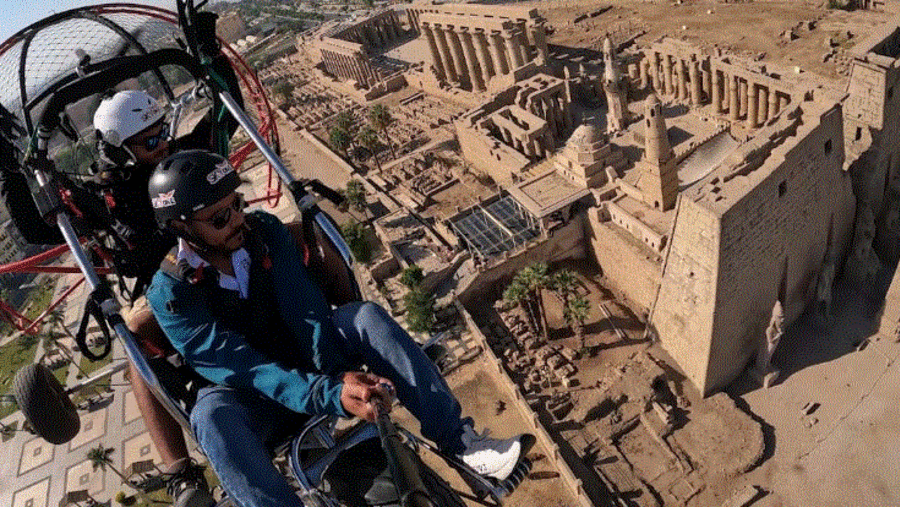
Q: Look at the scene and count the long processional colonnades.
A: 1